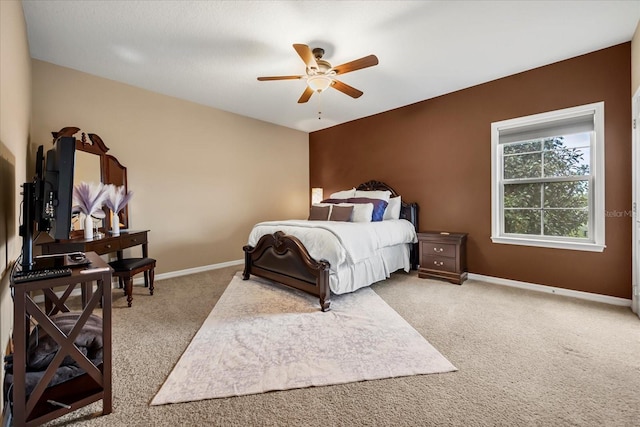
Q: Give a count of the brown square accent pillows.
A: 2